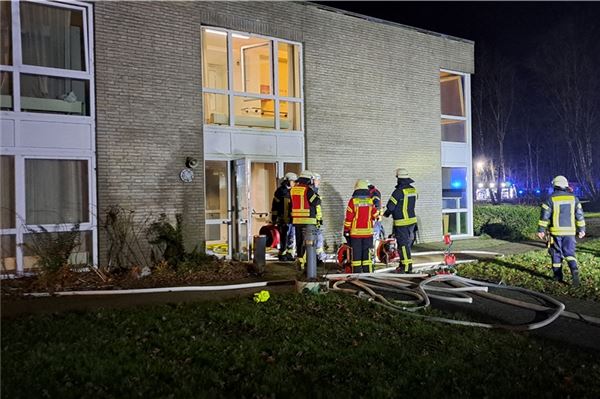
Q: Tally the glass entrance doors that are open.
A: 1